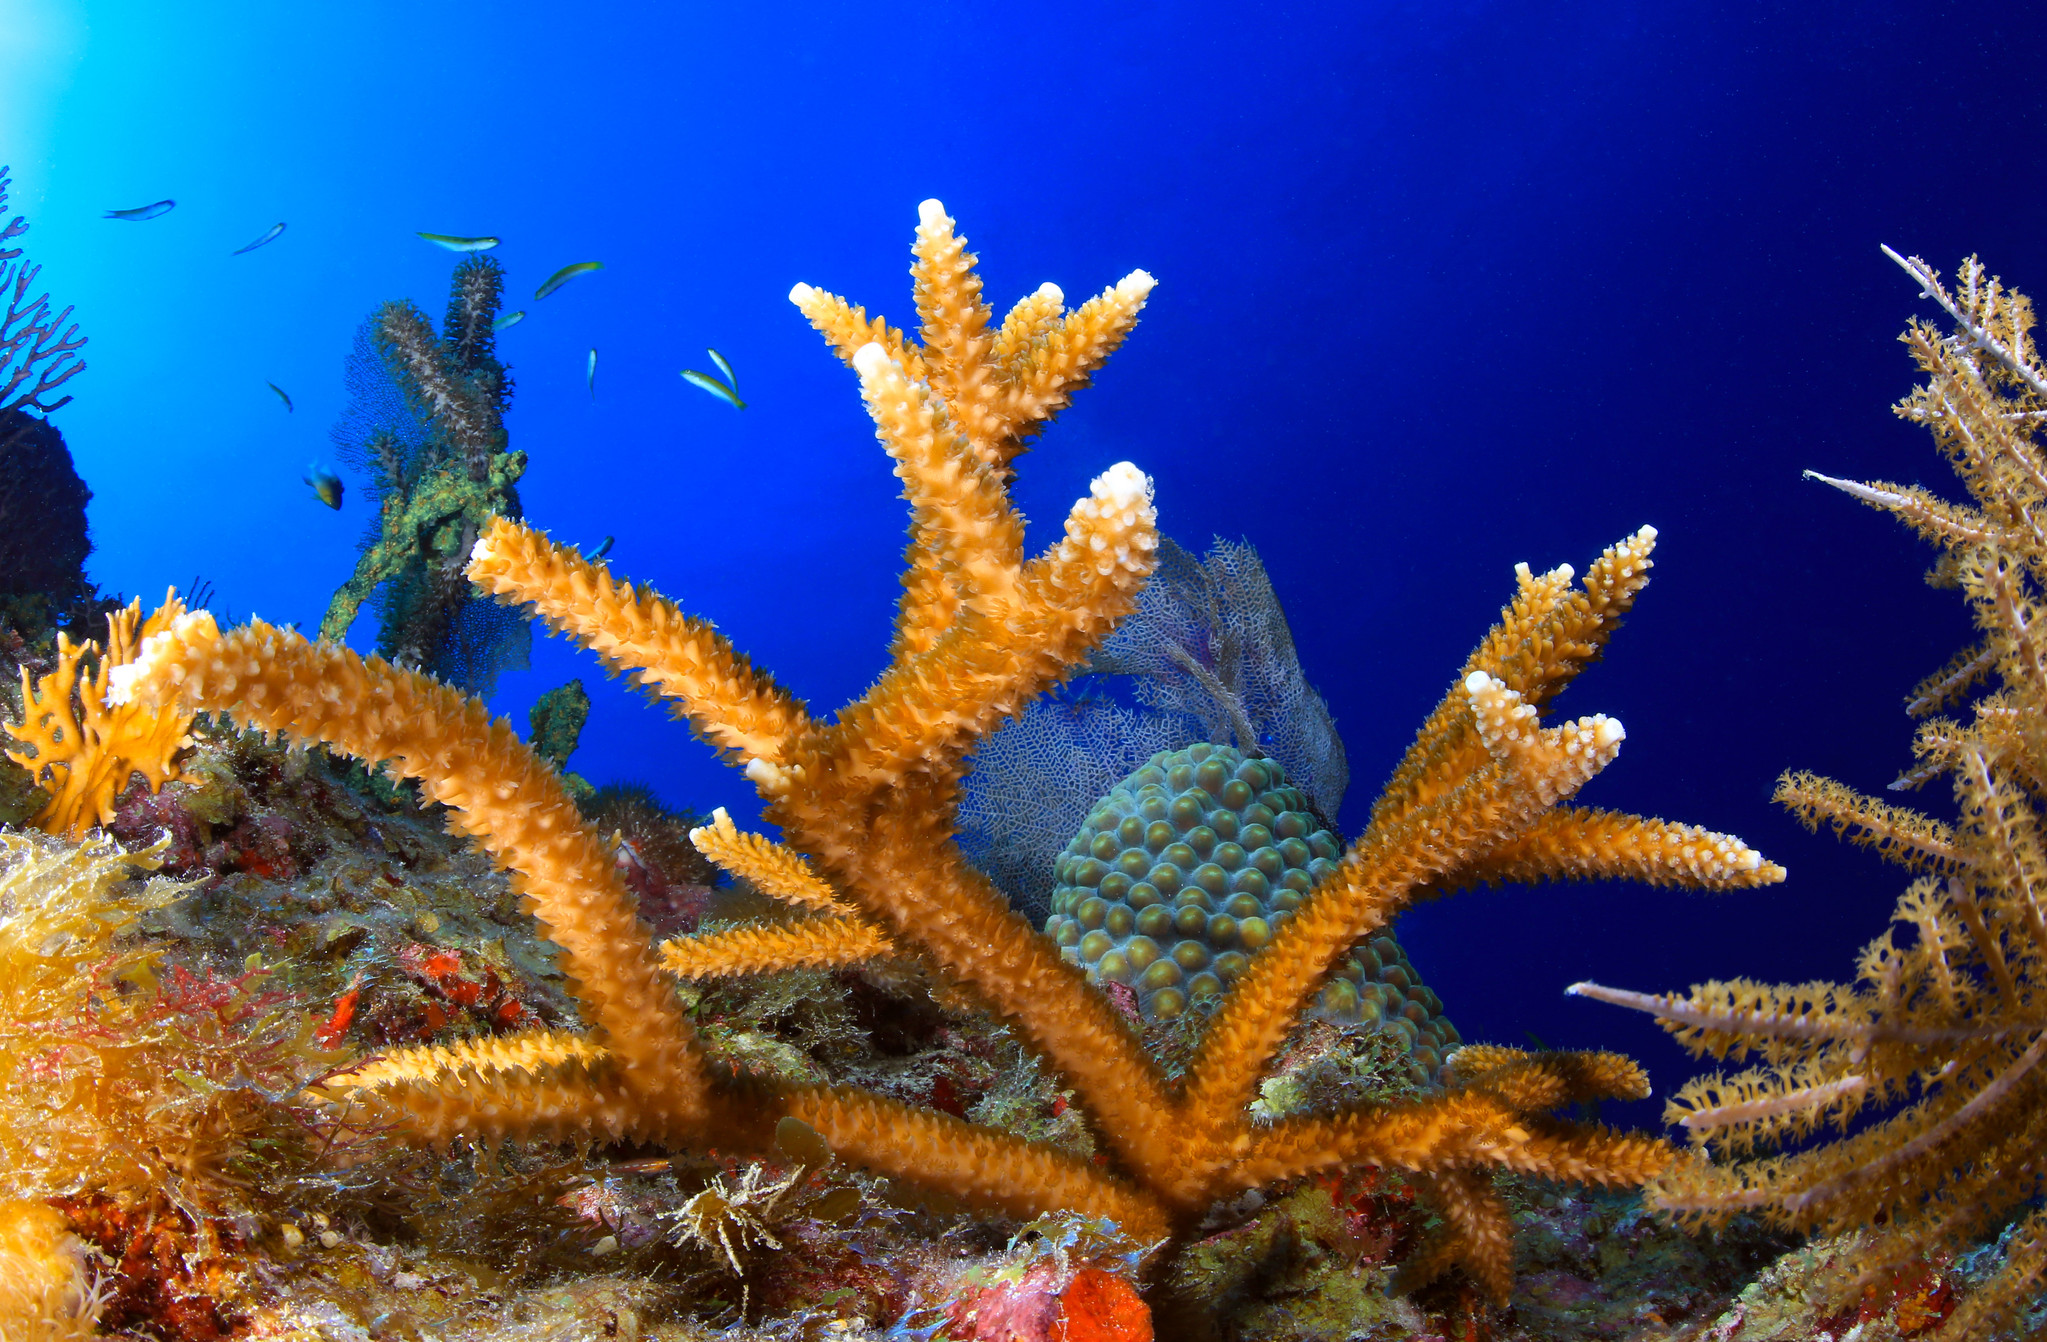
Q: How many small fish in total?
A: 11